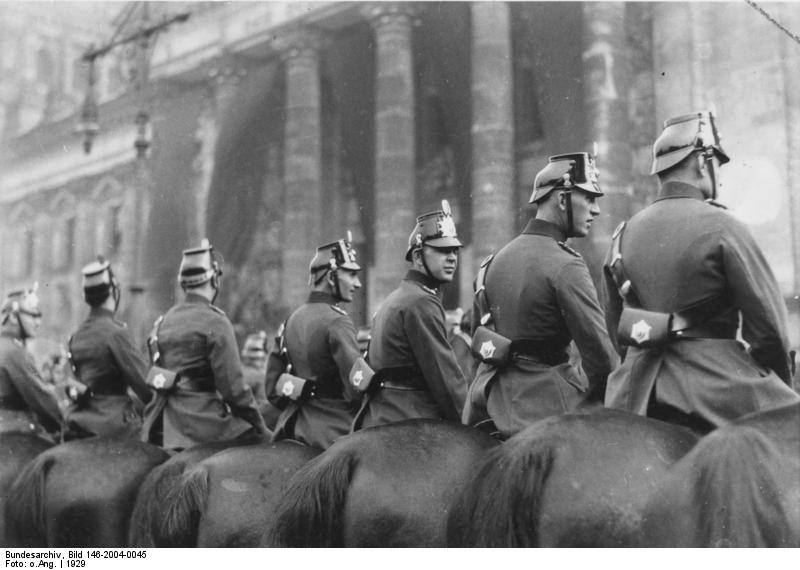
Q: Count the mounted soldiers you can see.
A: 7